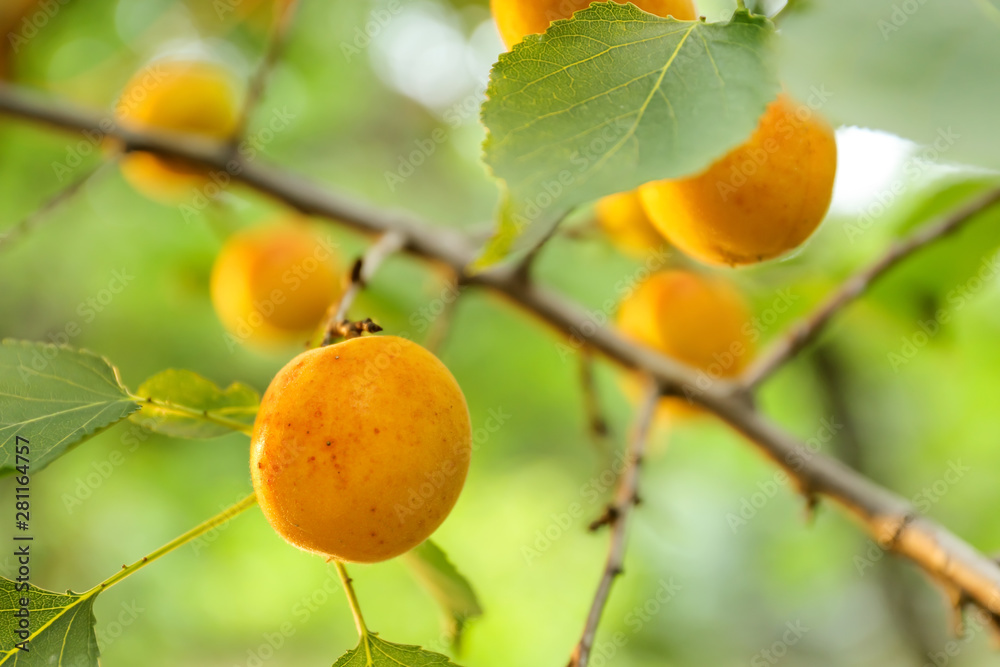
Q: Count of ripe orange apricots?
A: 7